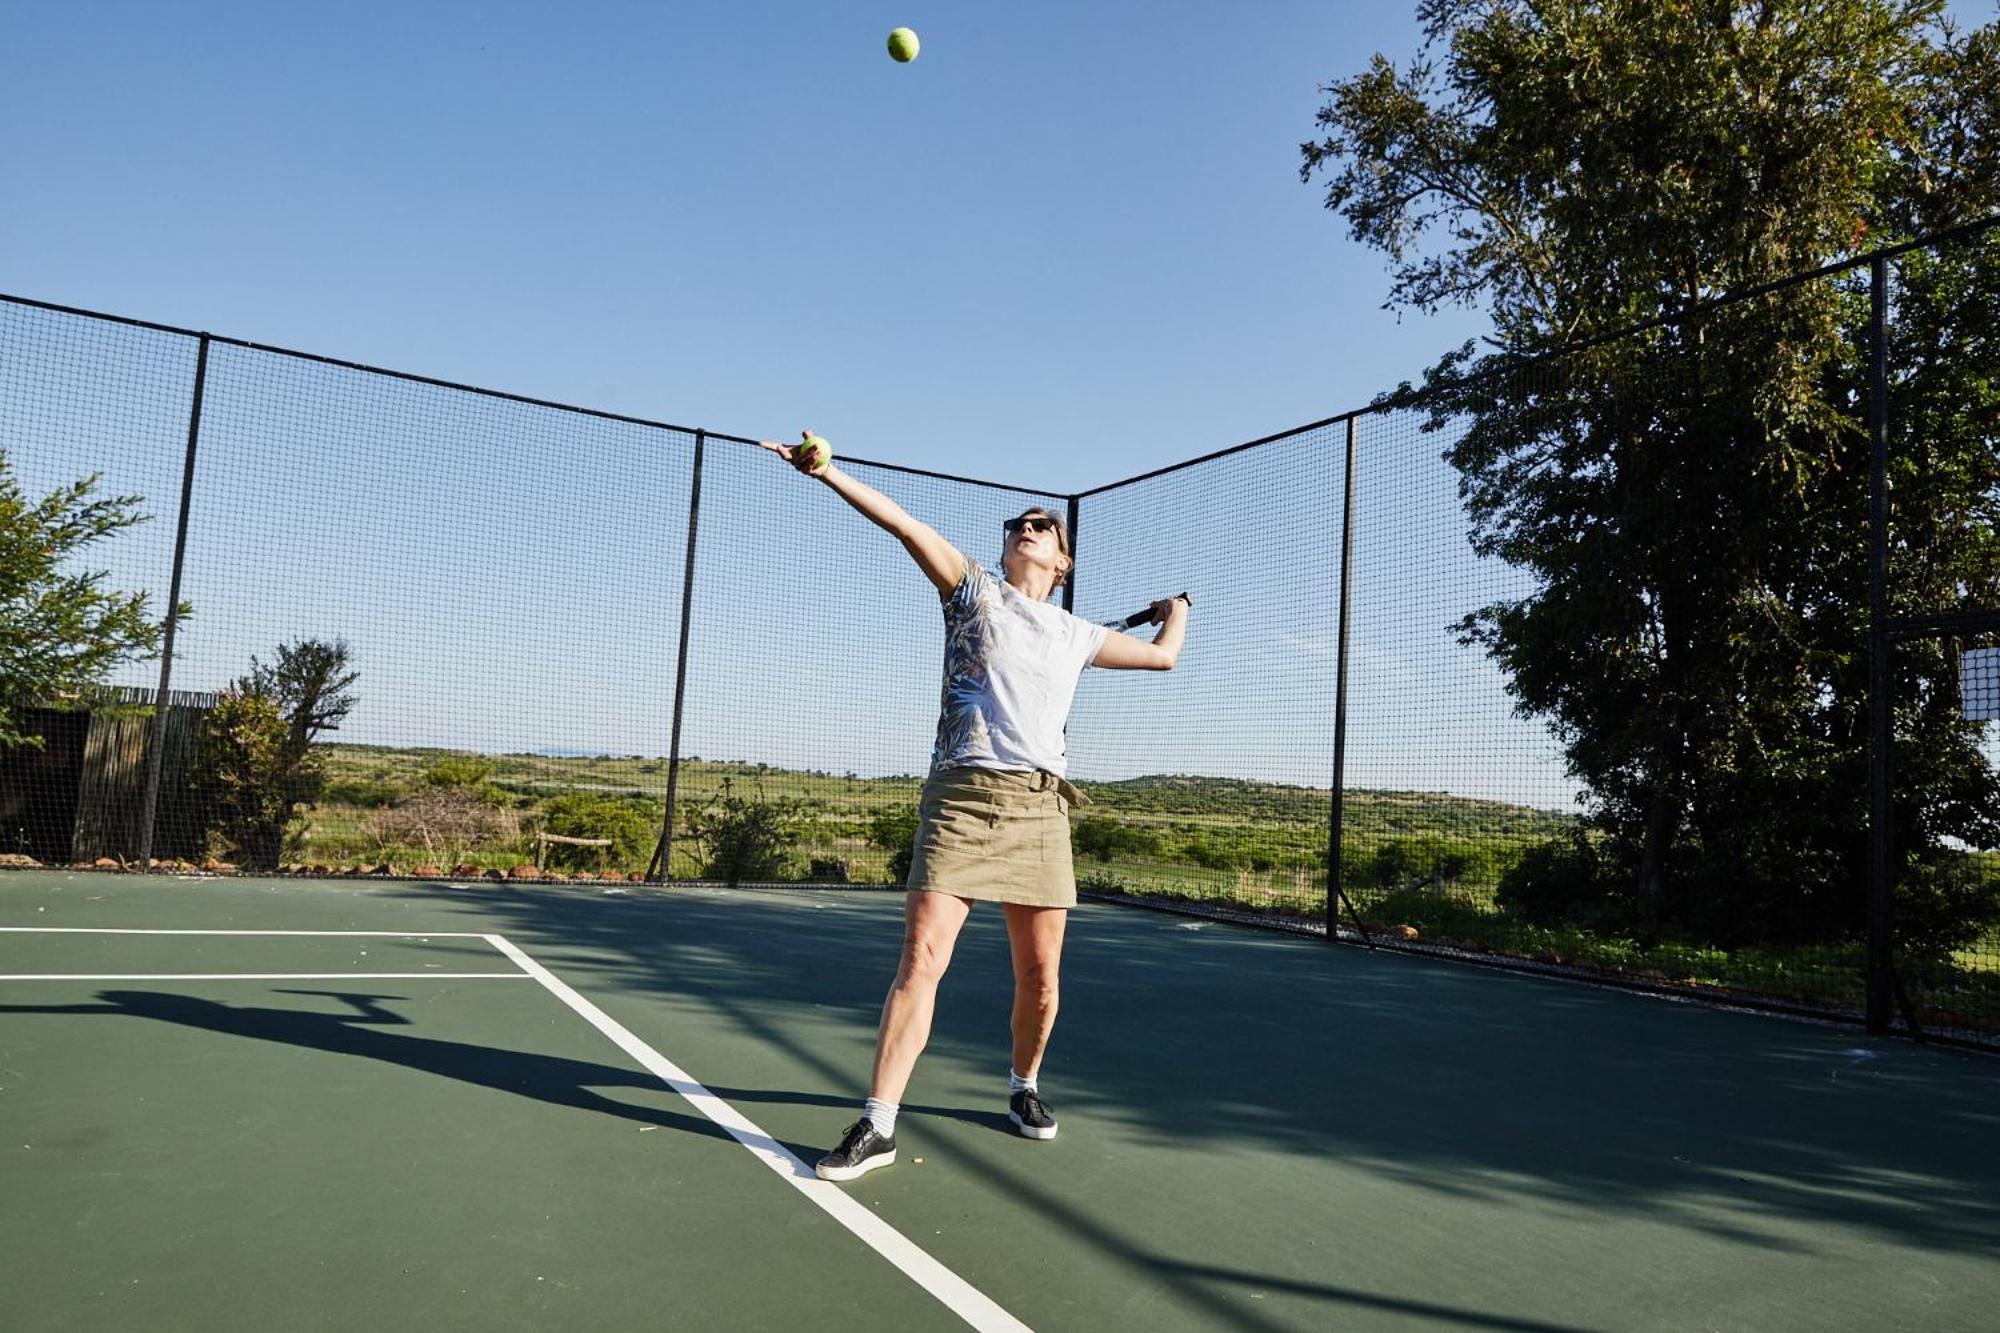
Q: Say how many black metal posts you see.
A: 5